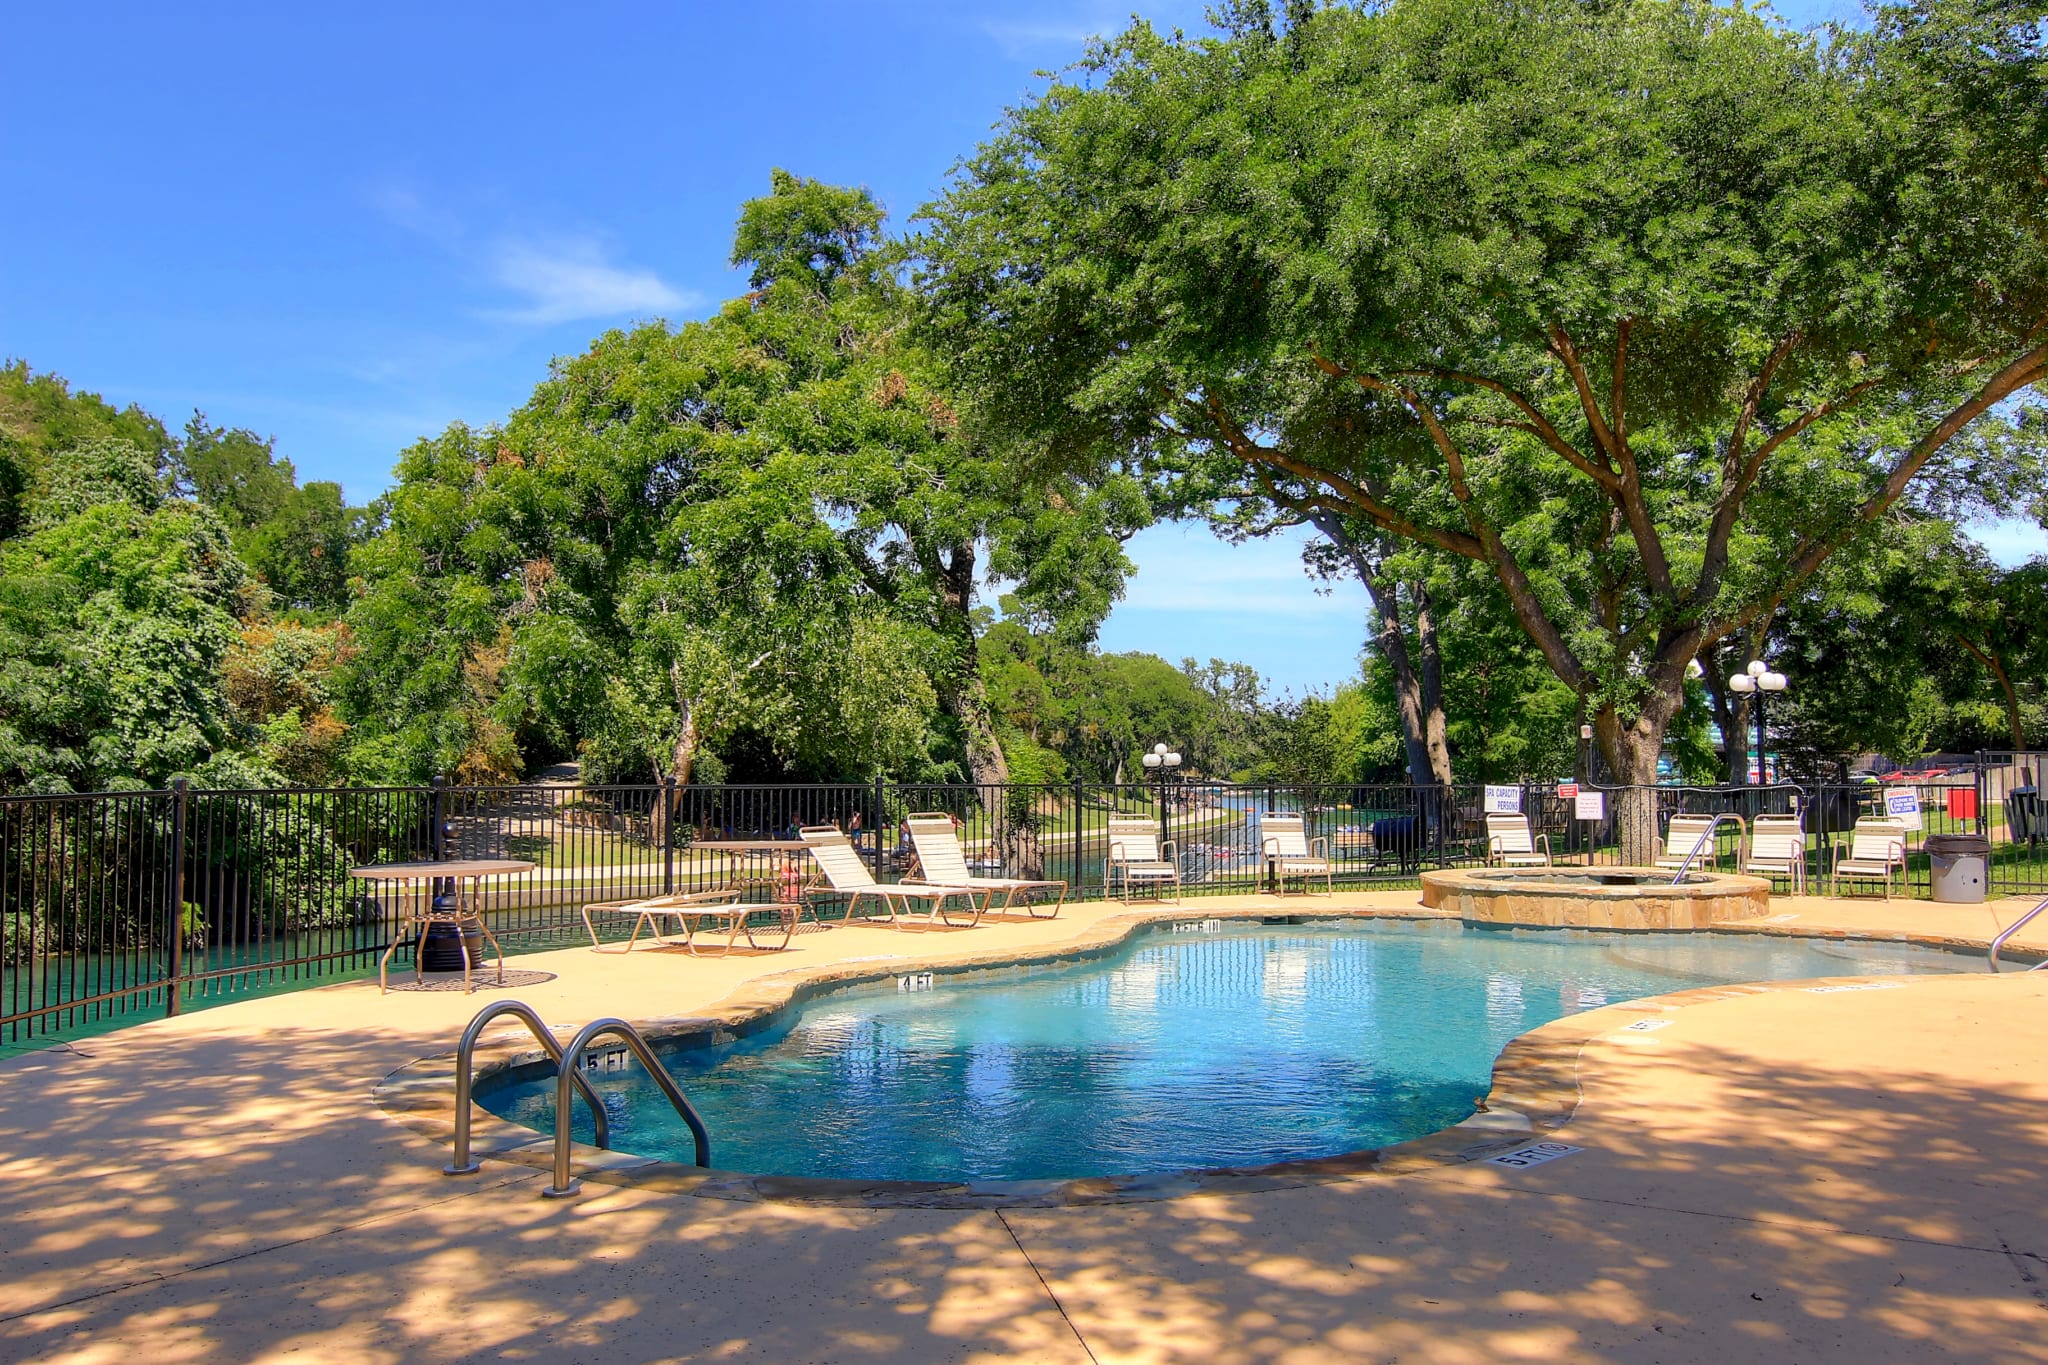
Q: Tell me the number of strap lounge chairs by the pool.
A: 3